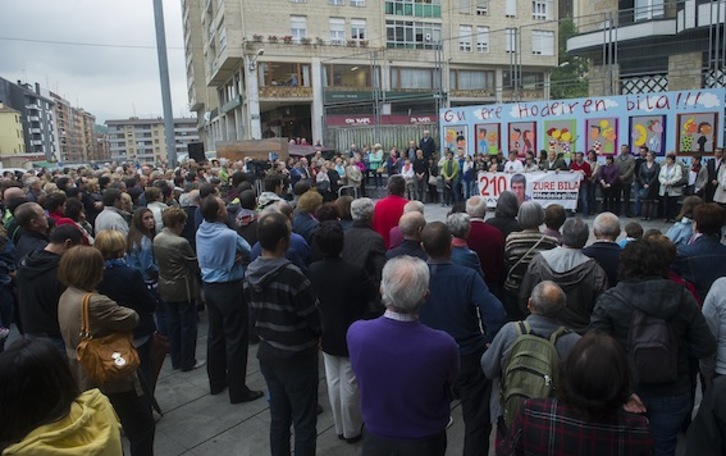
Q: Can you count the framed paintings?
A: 7